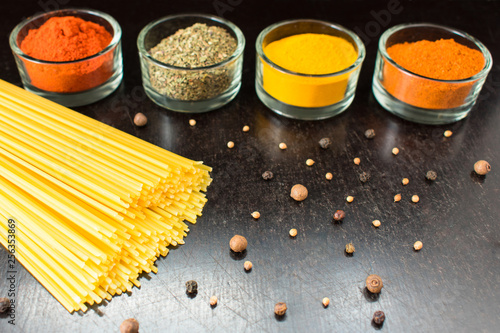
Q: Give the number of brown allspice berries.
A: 6